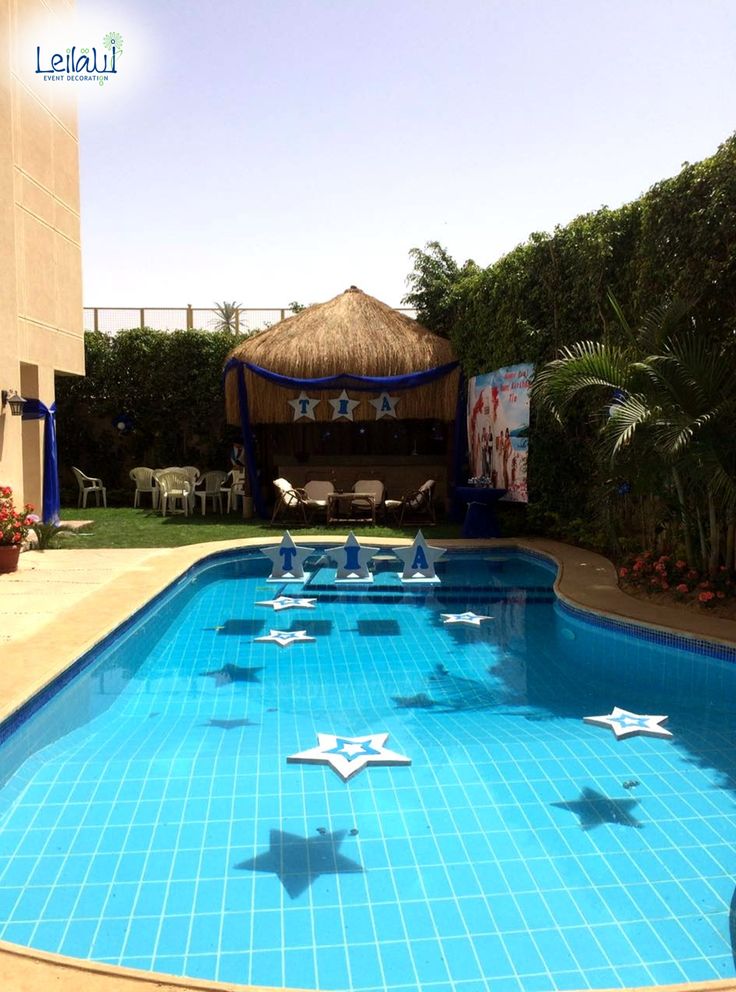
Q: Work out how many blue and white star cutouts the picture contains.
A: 11